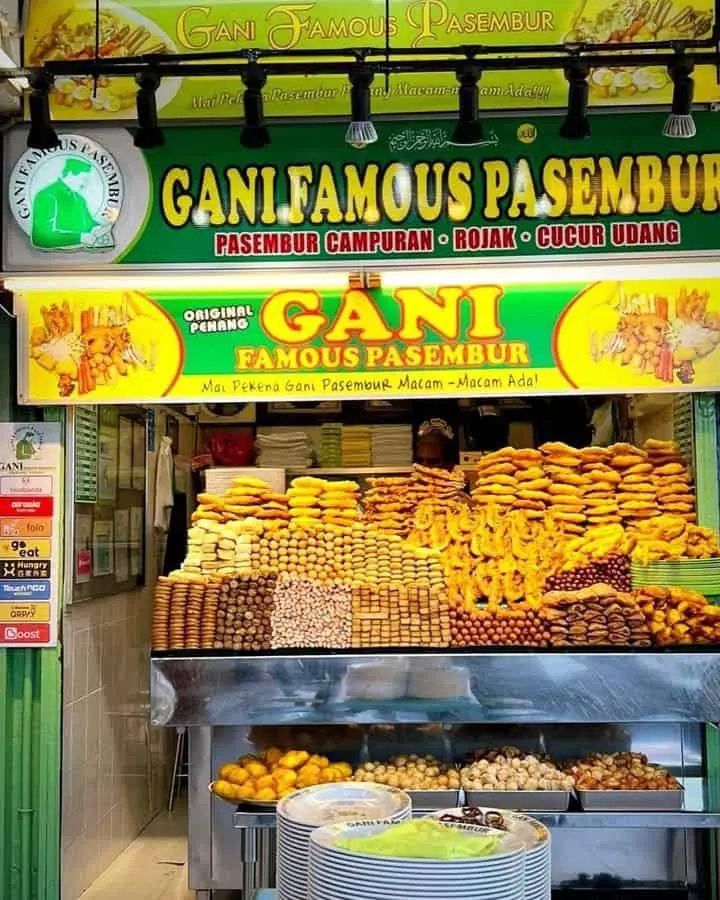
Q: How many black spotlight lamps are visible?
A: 7